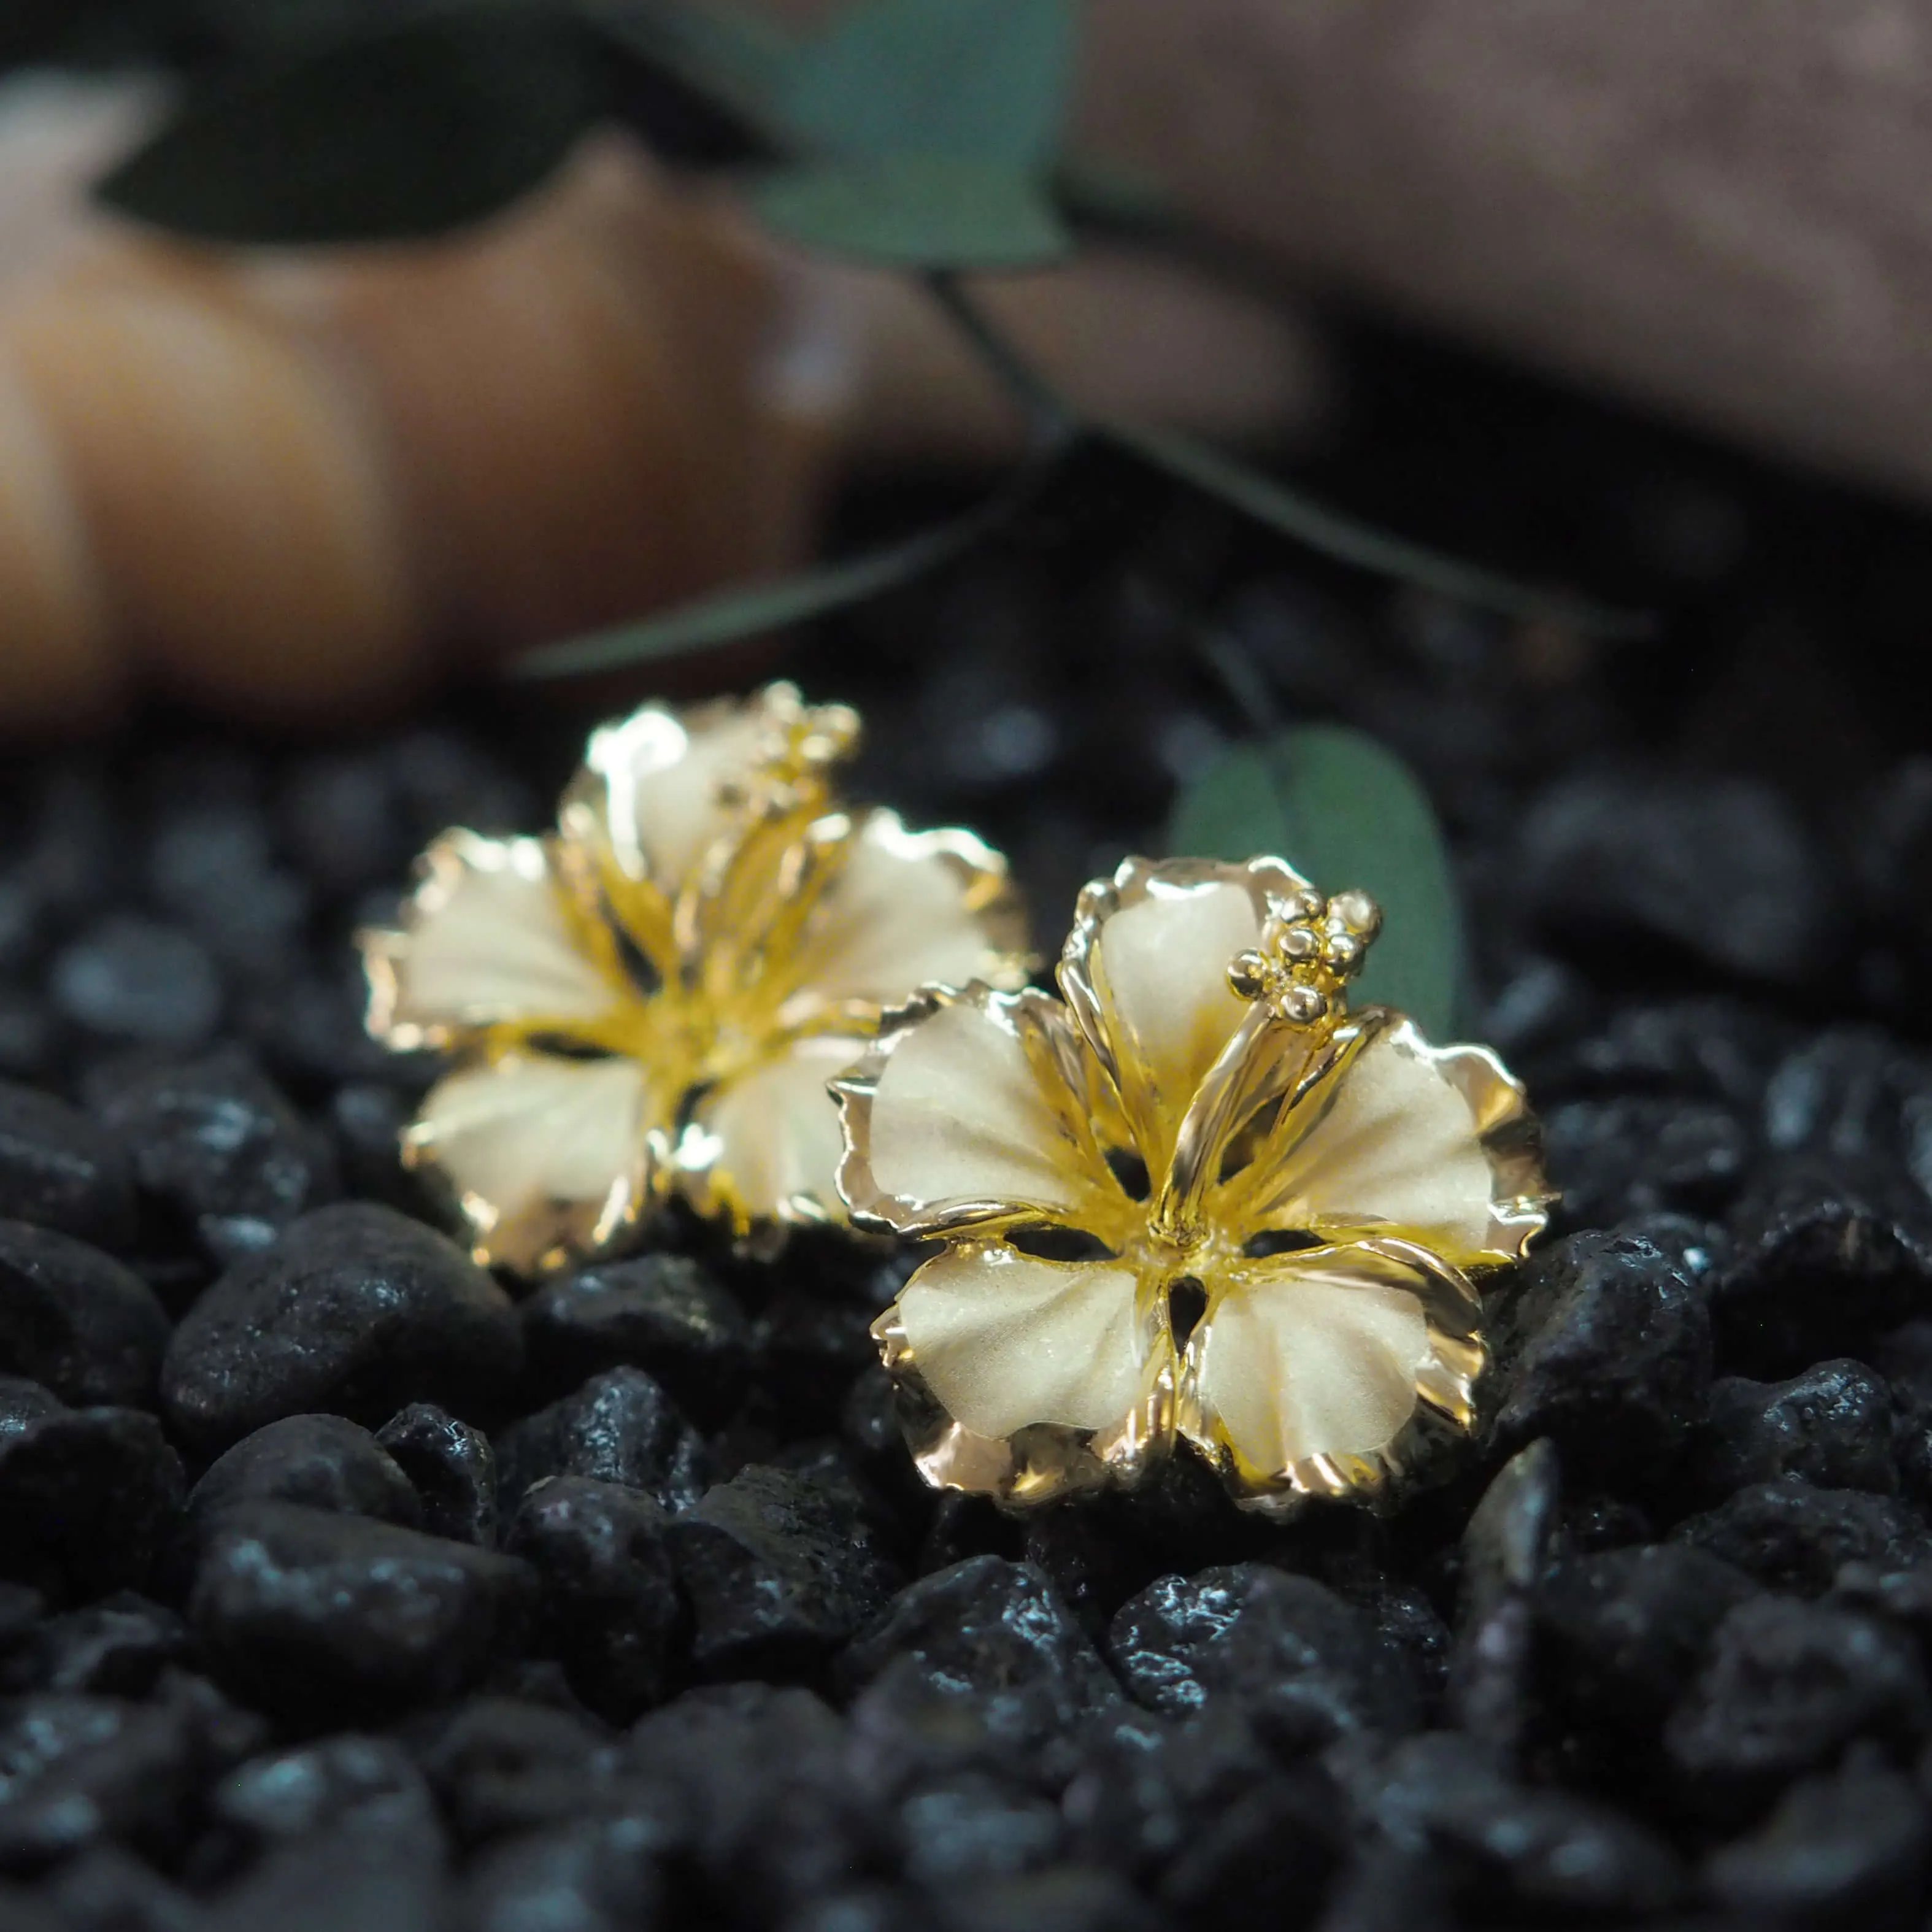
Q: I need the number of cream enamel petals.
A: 10